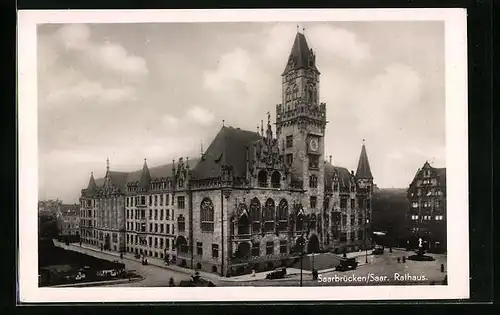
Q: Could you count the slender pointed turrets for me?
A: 3